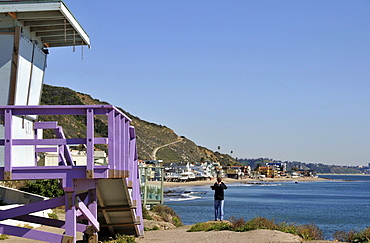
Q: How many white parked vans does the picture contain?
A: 0